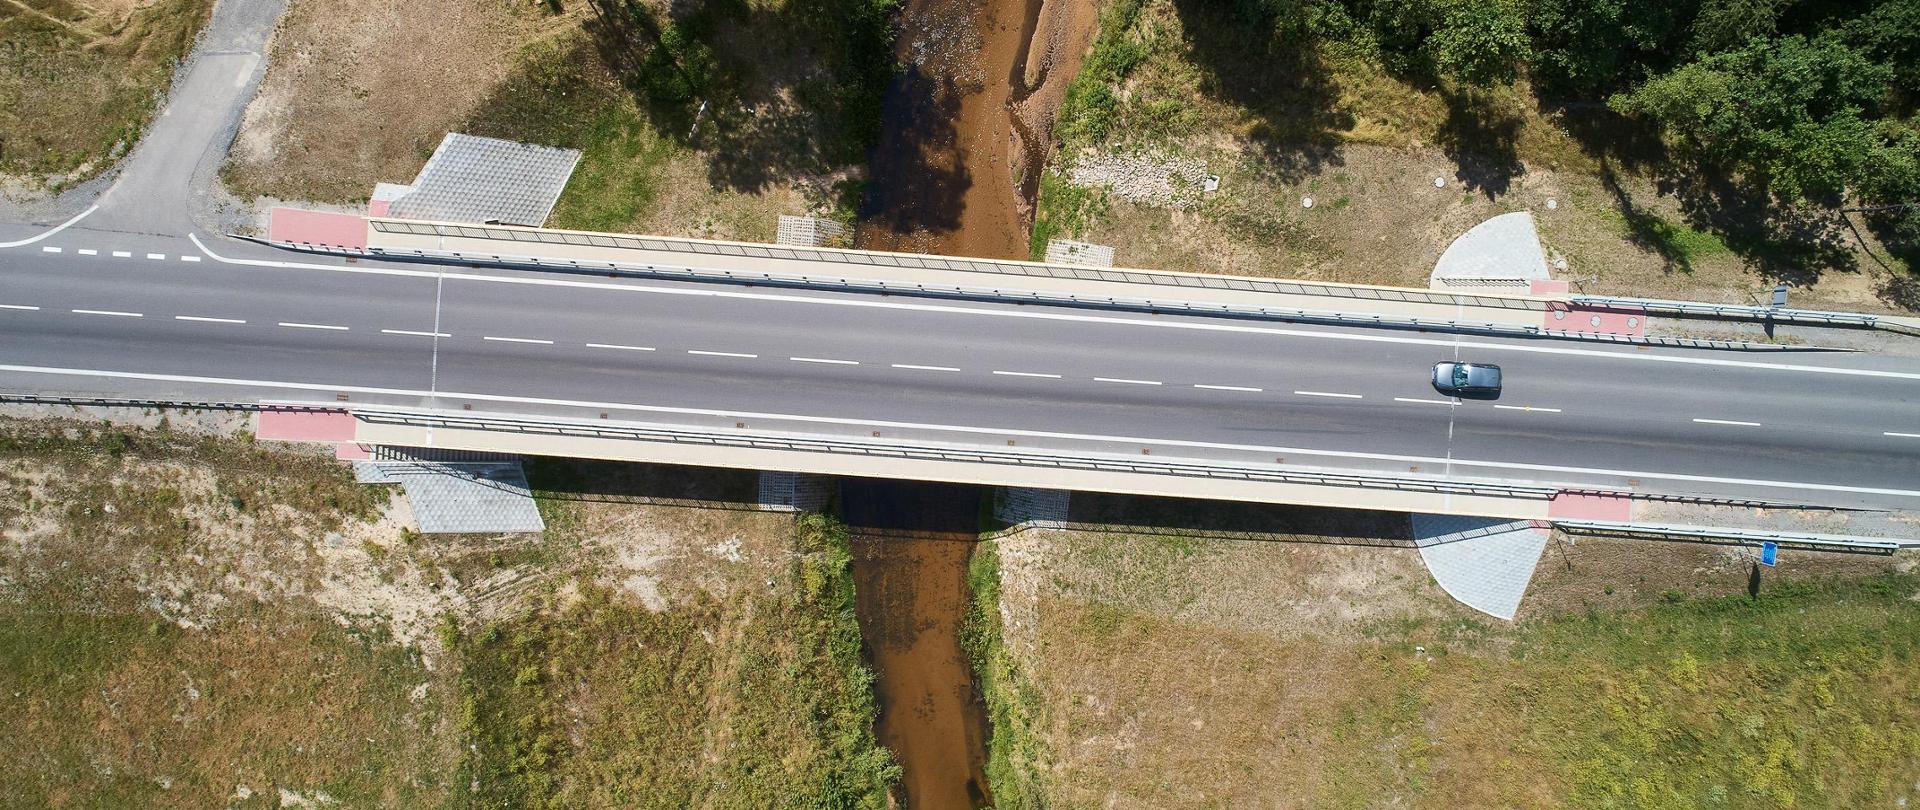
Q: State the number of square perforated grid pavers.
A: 4